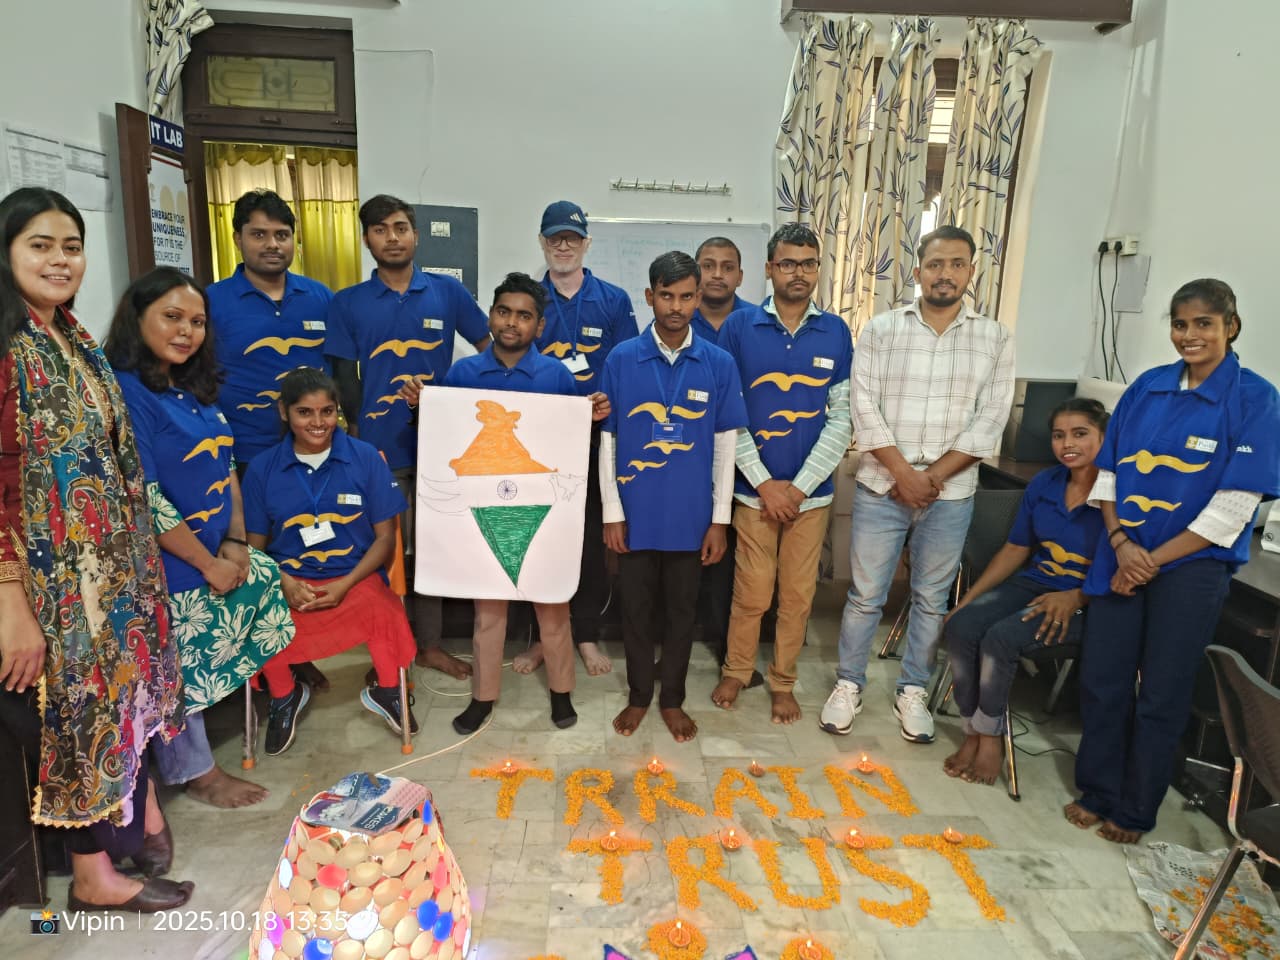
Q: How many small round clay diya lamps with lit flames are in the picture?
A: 10